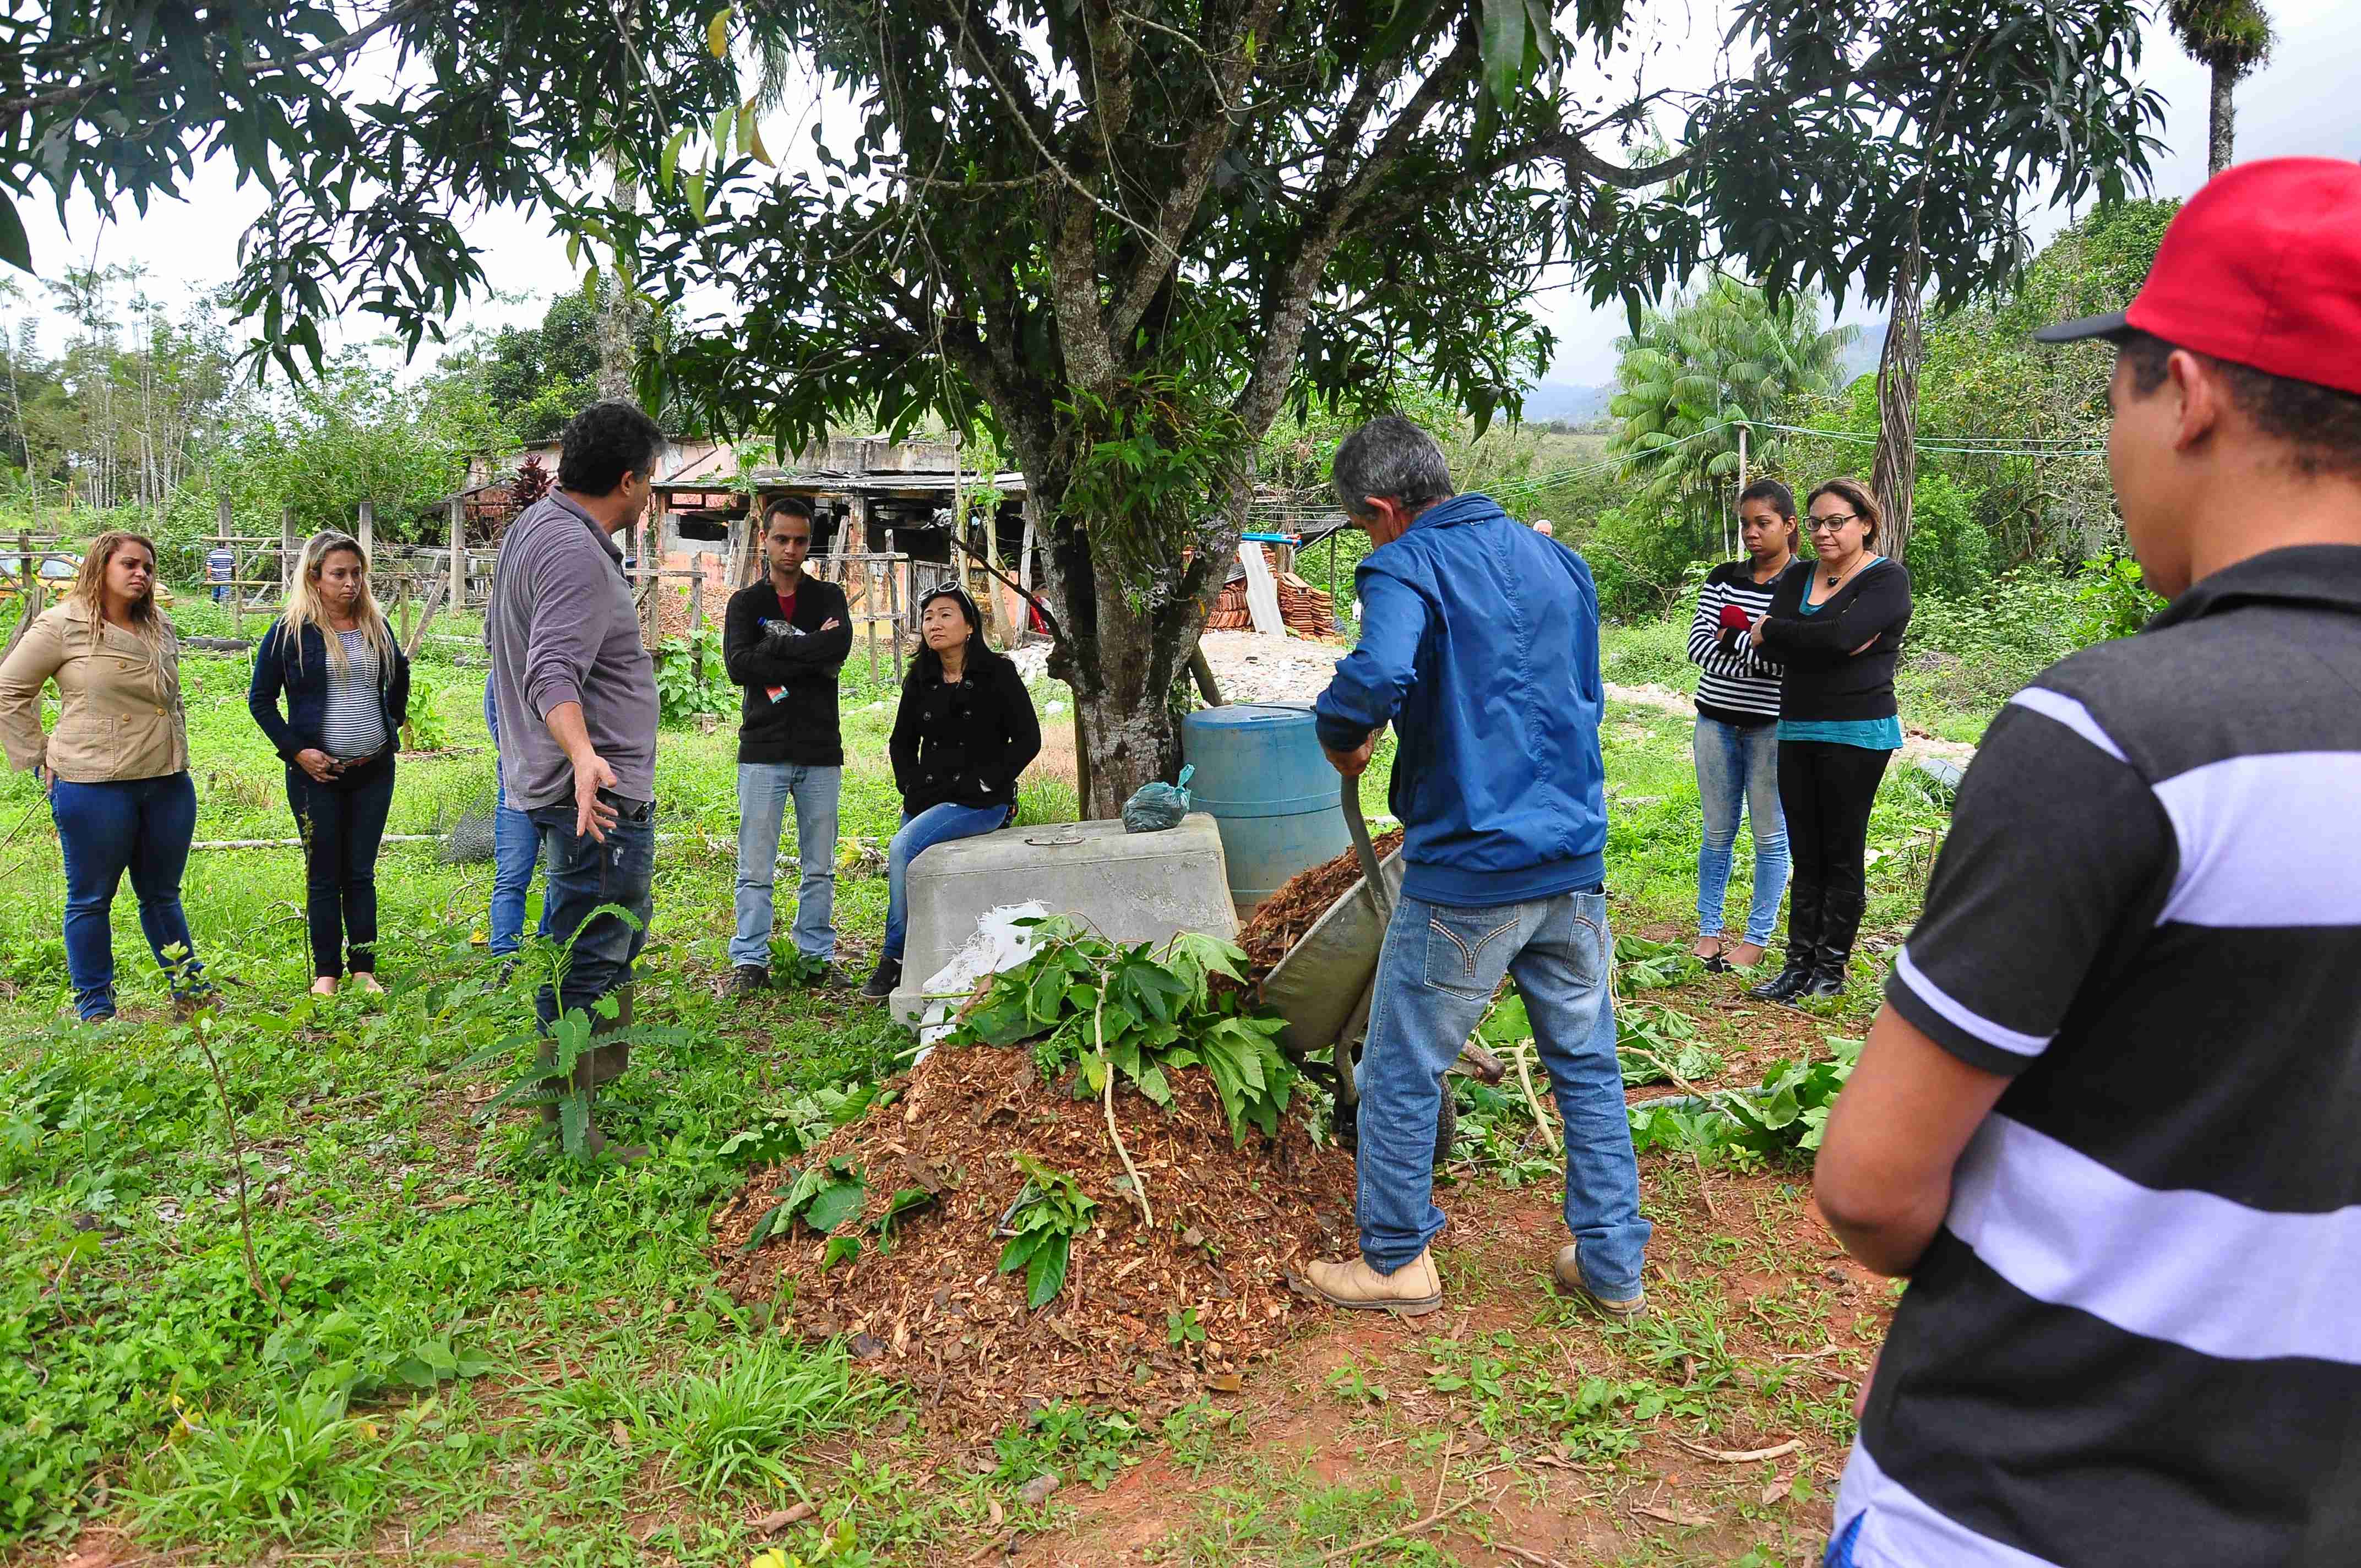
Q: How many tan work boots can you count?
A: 2